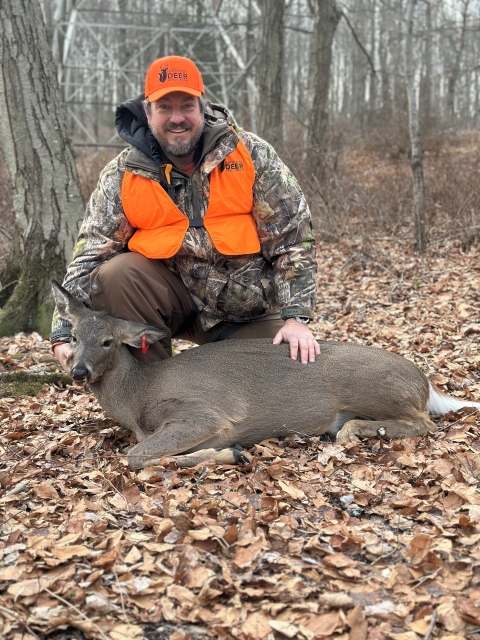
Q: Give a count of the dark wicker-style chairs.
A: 0